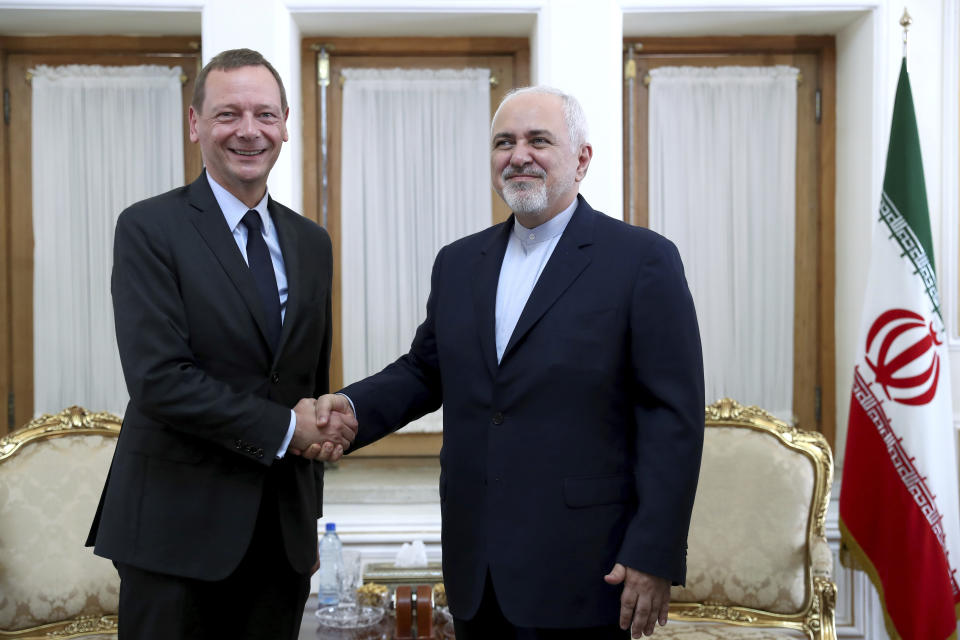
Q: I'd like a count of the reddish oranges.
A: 0